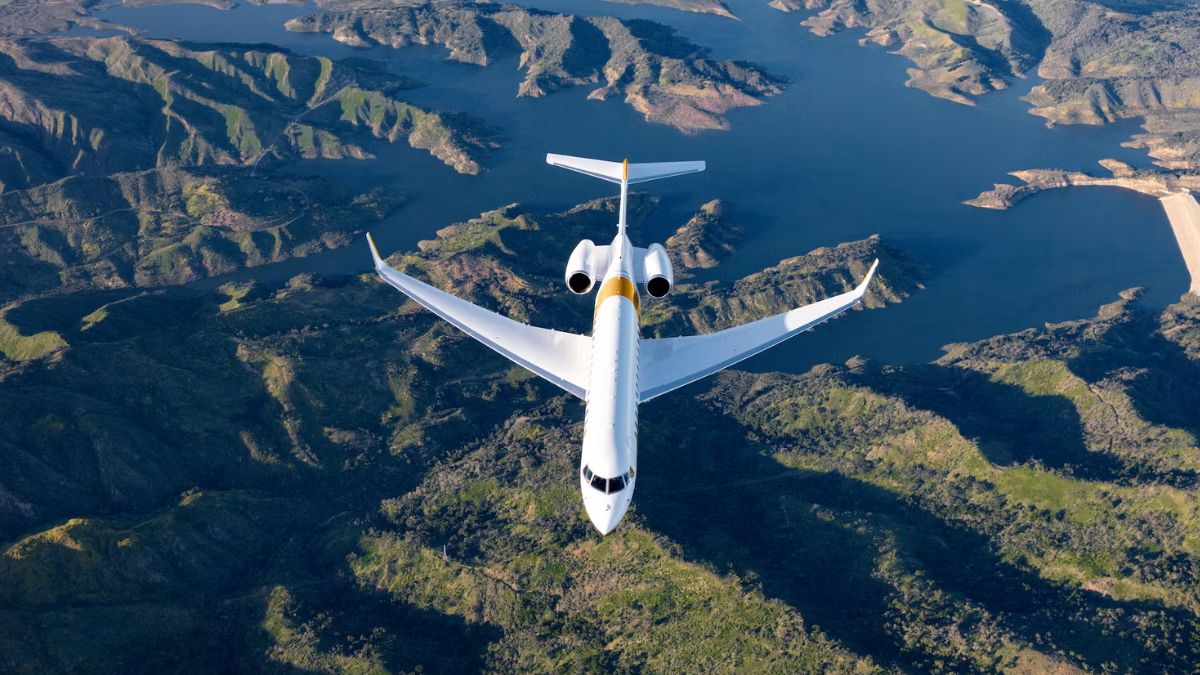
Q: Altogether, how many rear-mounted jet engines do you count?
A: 2